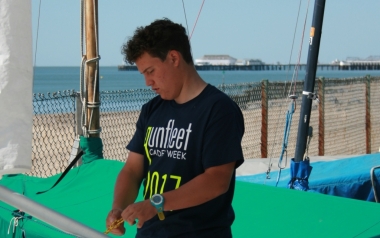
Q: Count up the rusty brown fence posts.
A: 3